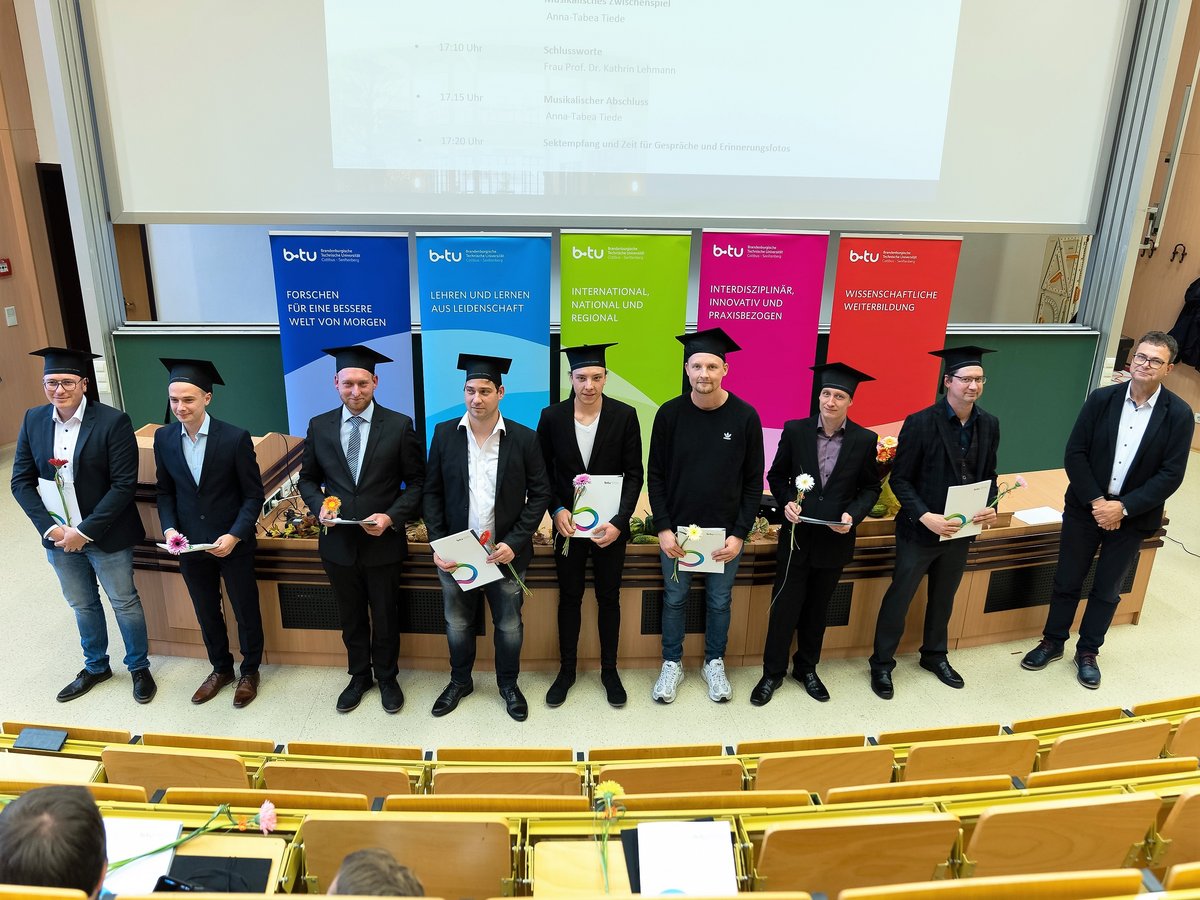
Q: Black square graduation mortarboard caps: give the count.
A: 8